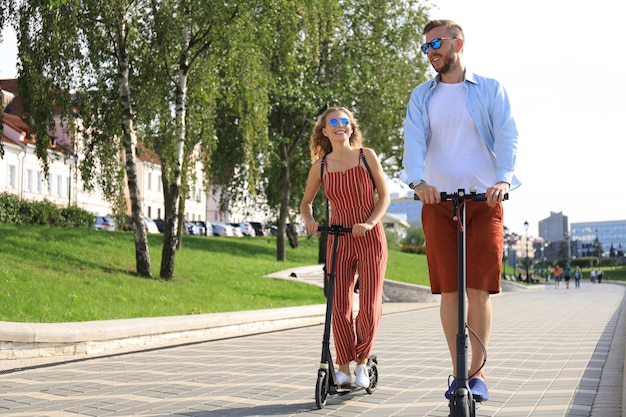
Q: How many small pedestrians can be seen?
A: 5